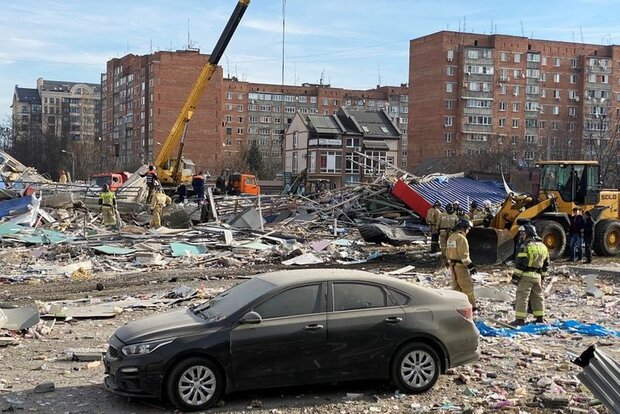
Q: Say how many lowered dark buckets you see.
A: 1